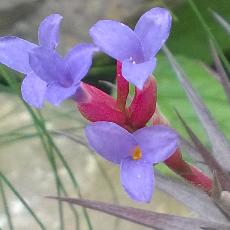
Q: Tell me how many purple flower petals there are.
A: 12